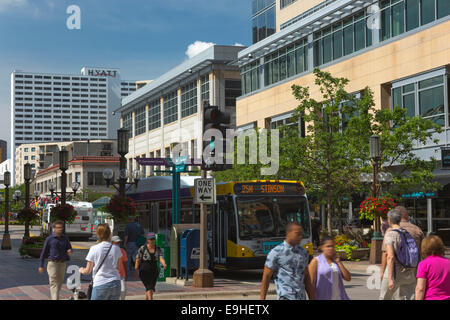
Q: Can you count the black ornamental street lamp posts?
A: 5